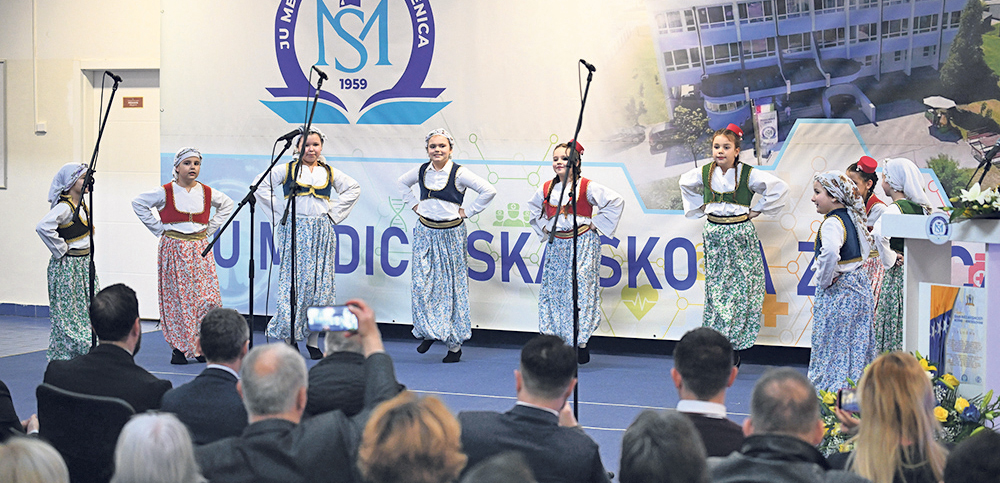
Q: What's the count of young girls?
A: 9